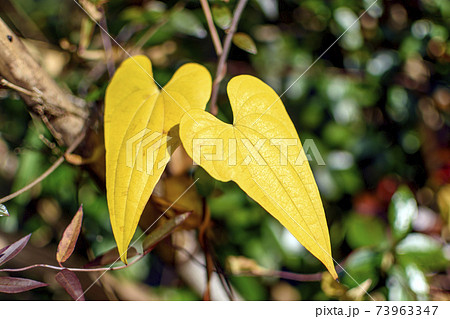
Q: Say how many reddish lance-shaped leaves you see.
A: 4